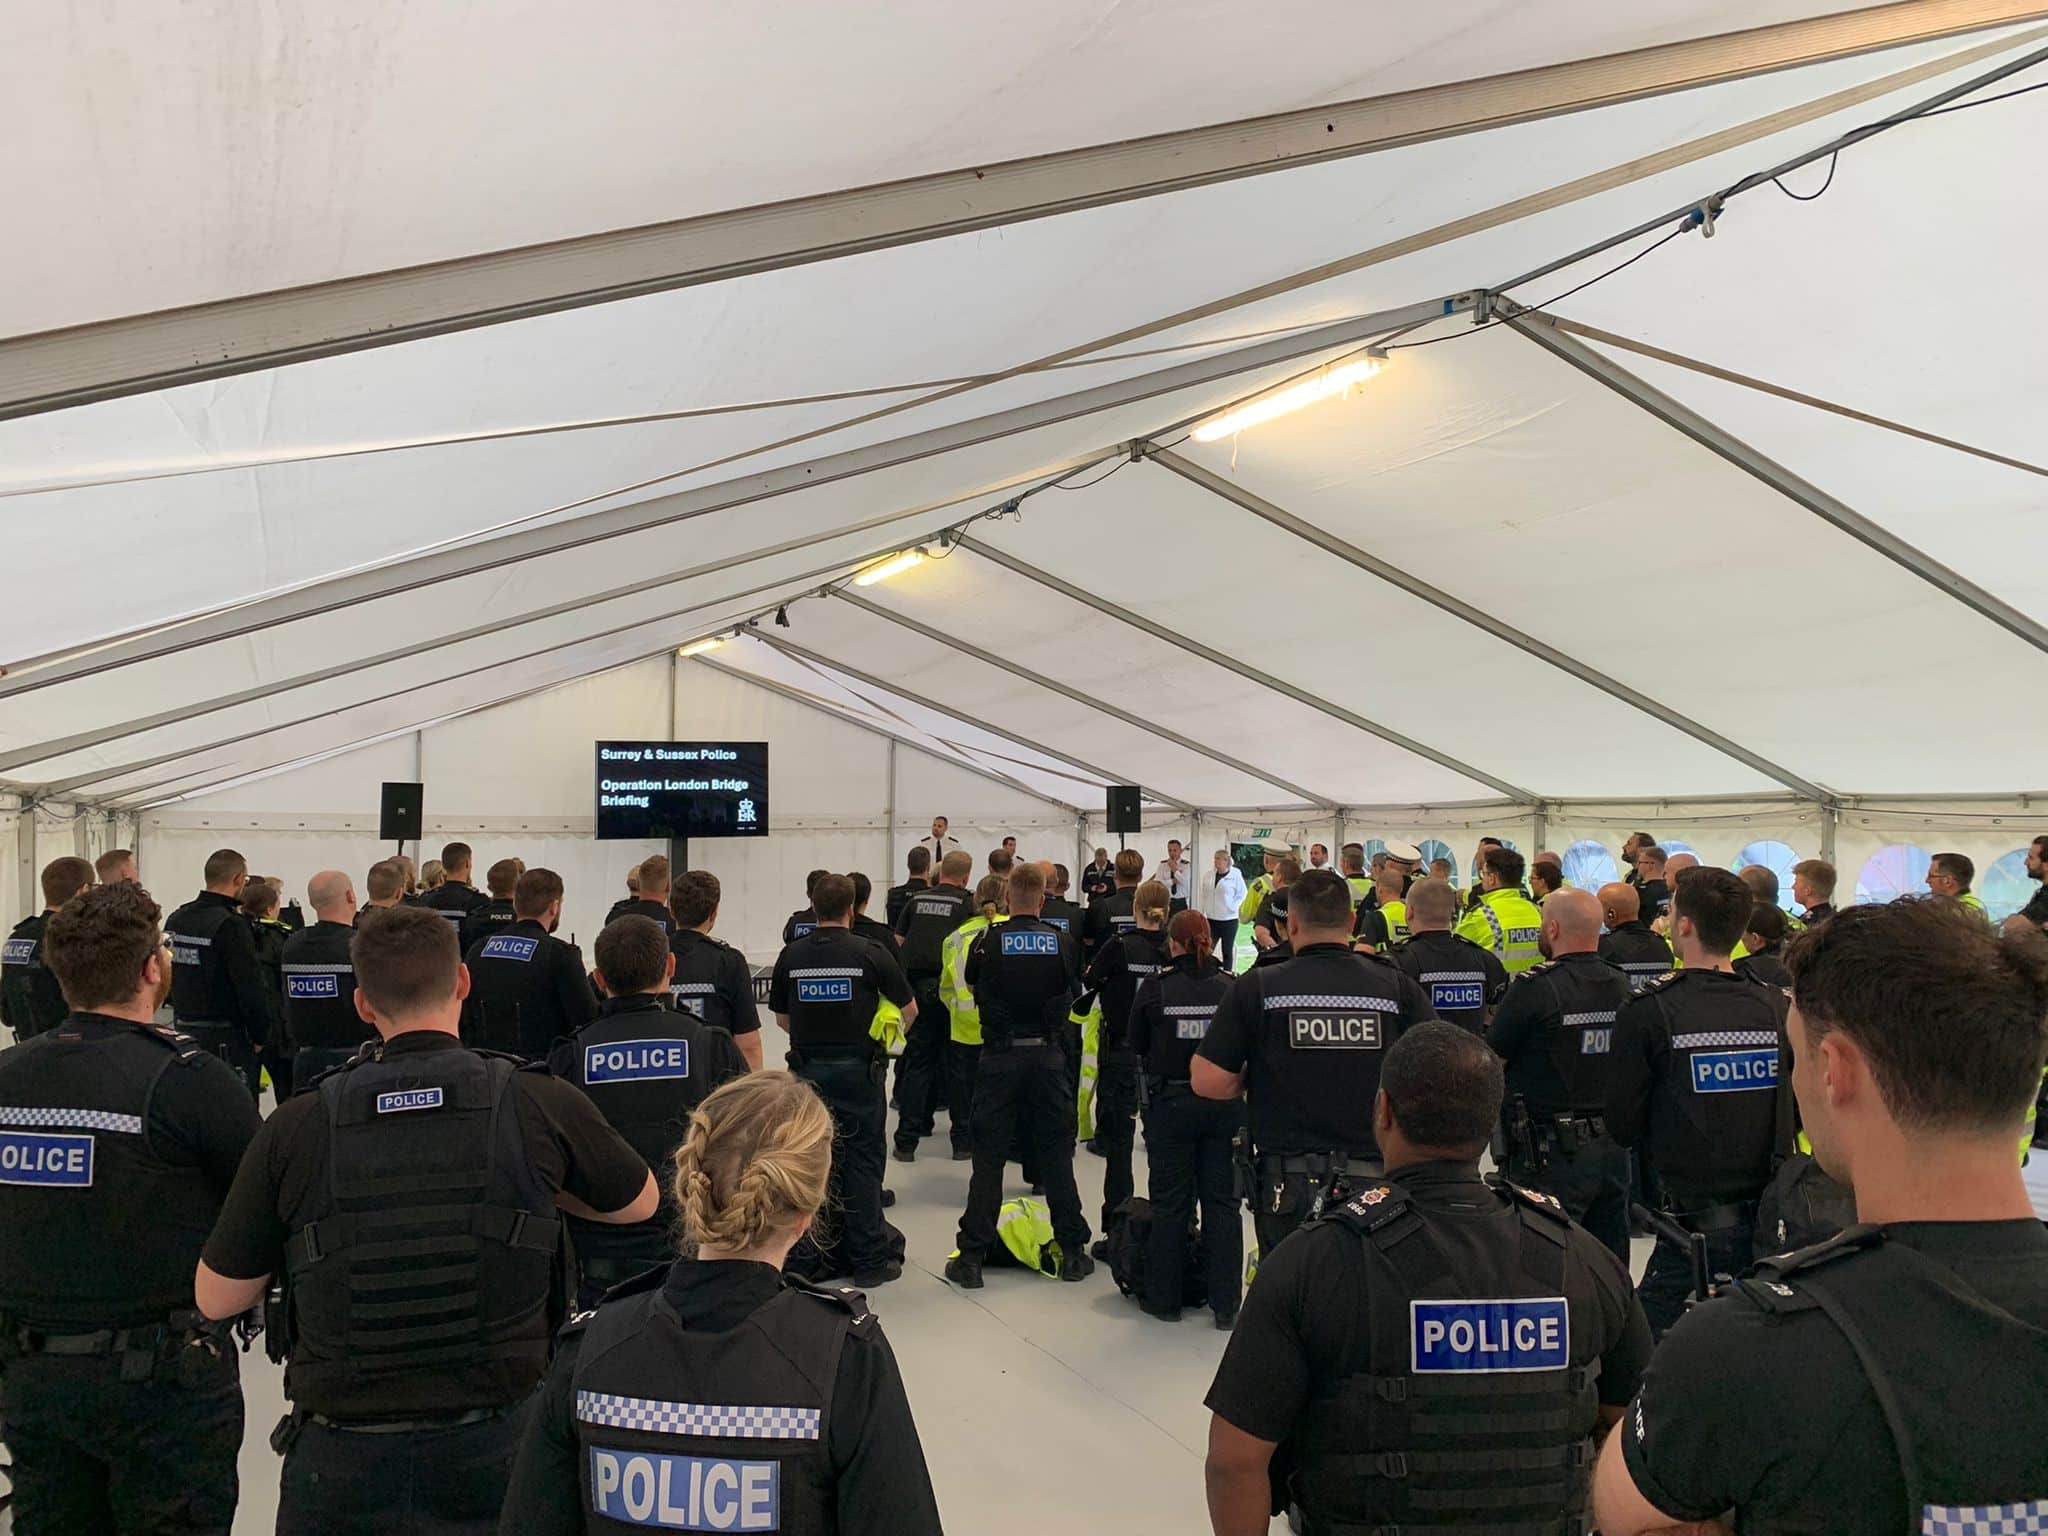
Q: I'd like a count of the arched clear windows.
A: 8